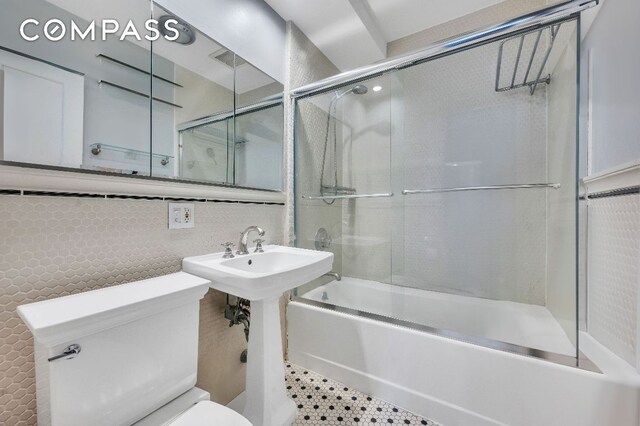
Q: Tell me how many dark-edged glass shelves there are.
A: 2